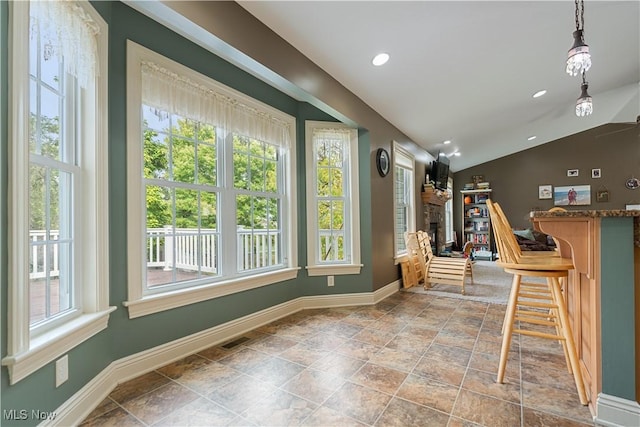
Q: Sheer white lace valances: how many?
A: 3